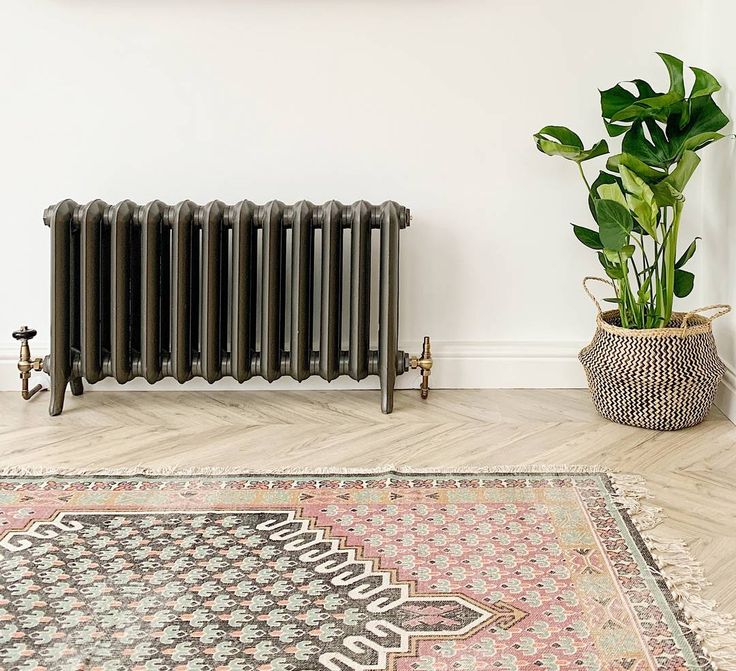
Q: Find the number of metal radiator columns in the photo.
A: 12